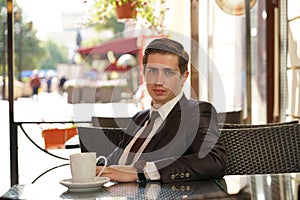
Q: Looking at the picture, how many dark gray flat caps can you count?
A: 0